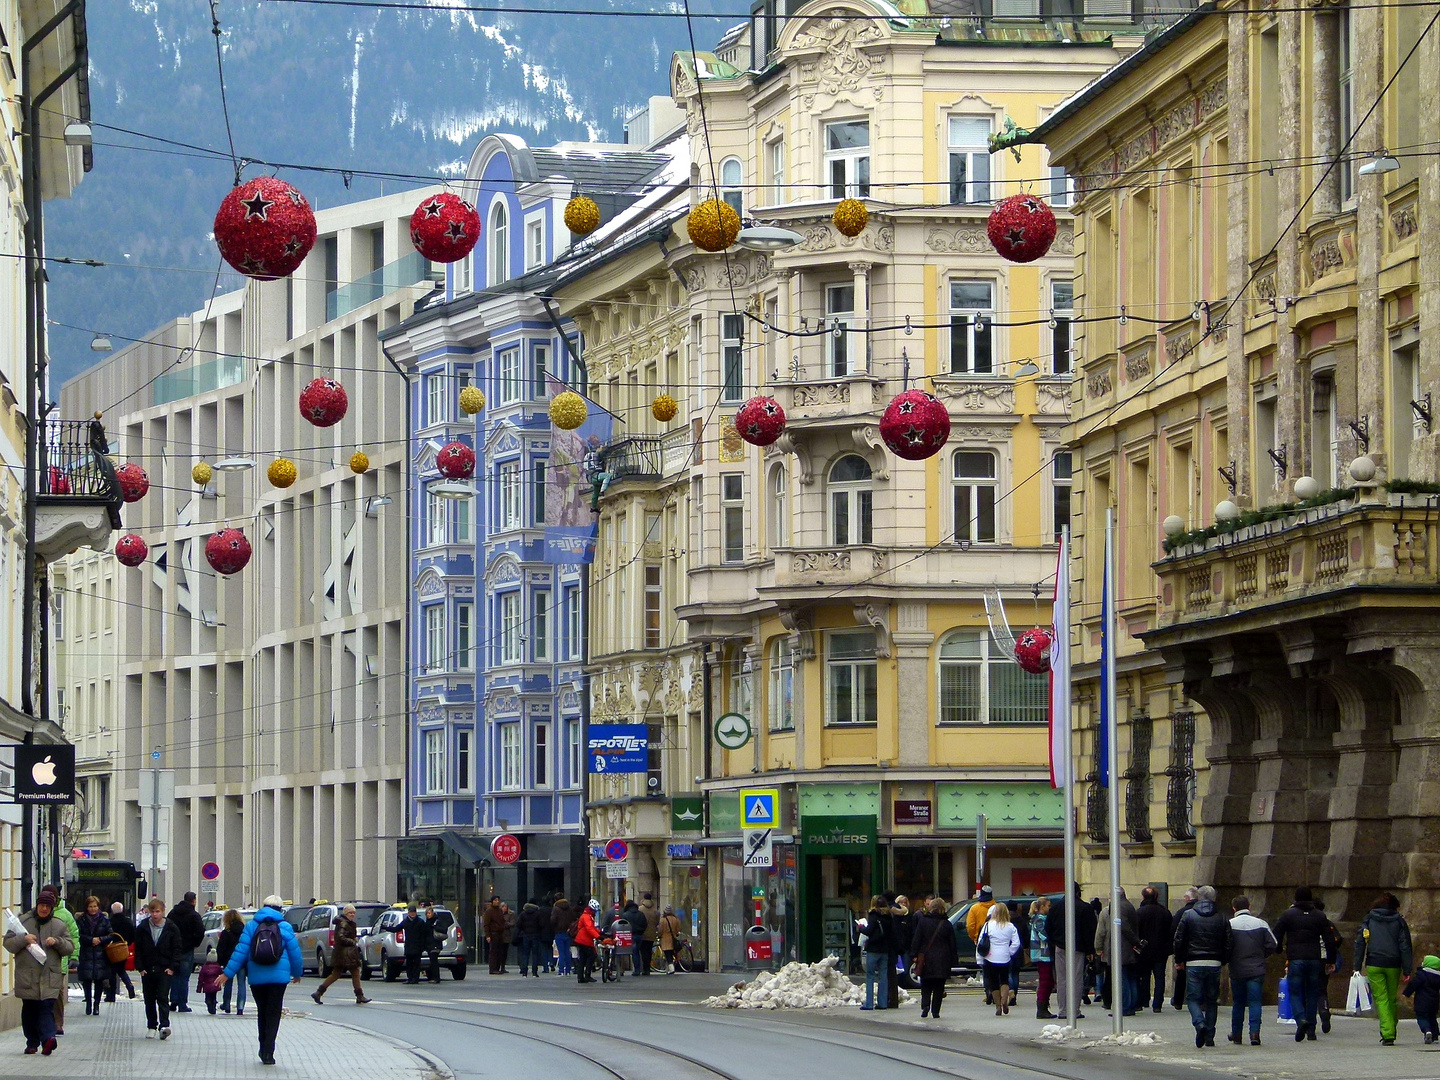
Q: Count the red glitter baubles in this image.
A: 12